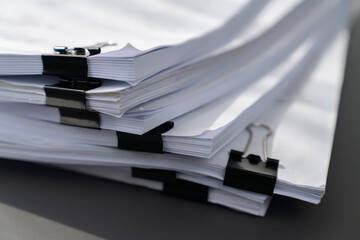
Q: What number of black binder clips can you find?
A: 7